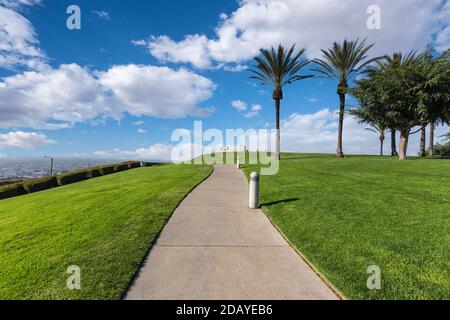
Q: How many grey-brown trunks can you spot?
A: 7